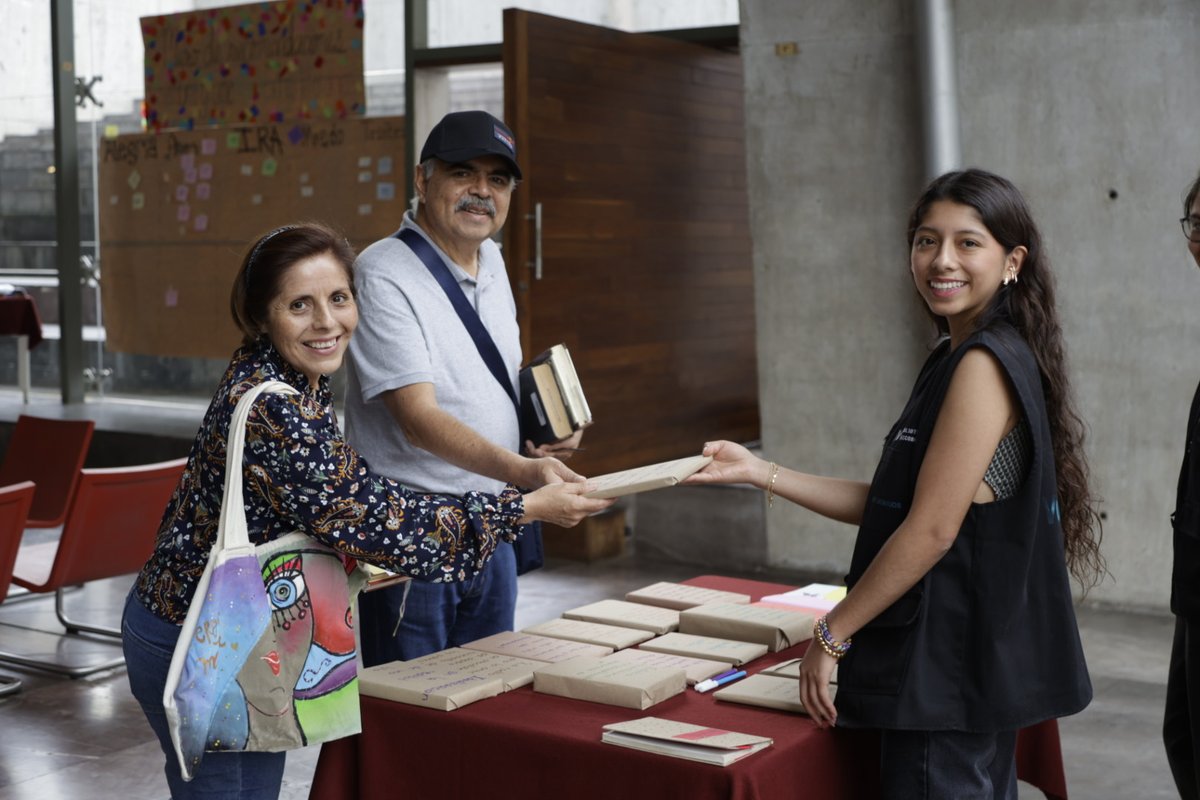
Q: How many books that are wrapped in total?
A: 13